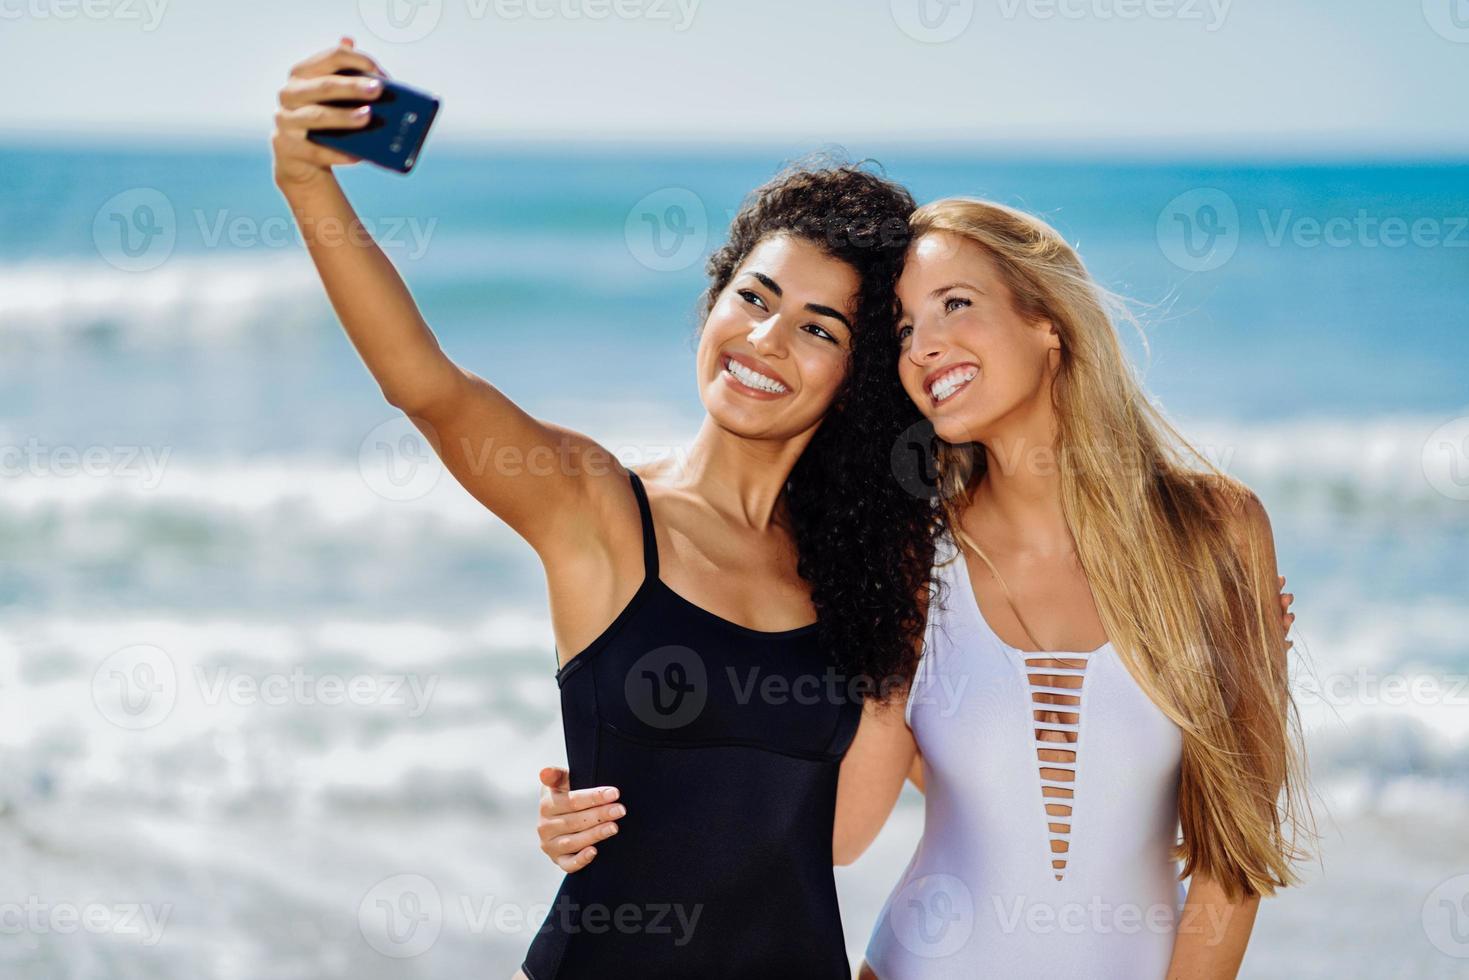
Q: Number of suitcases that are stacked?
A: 0